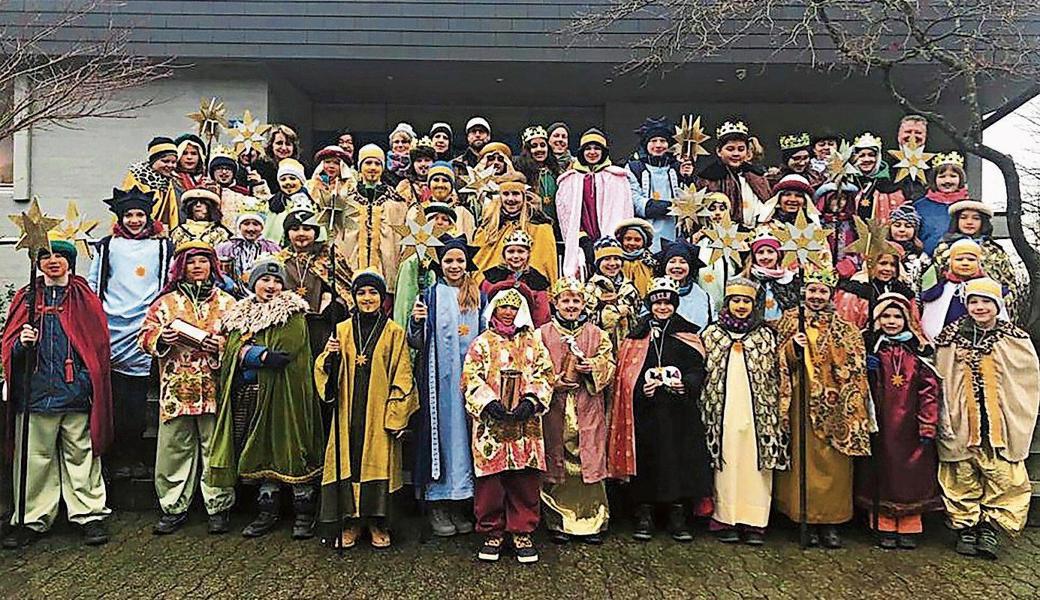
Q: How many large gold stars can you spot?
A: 14